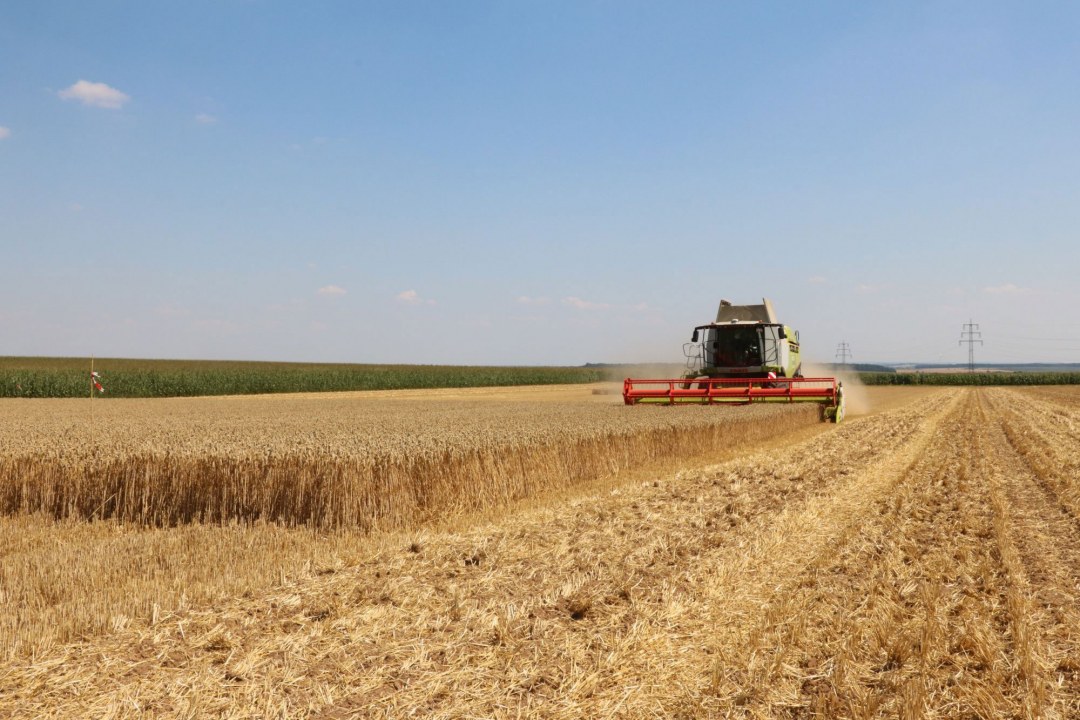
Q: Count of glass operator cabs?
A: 1